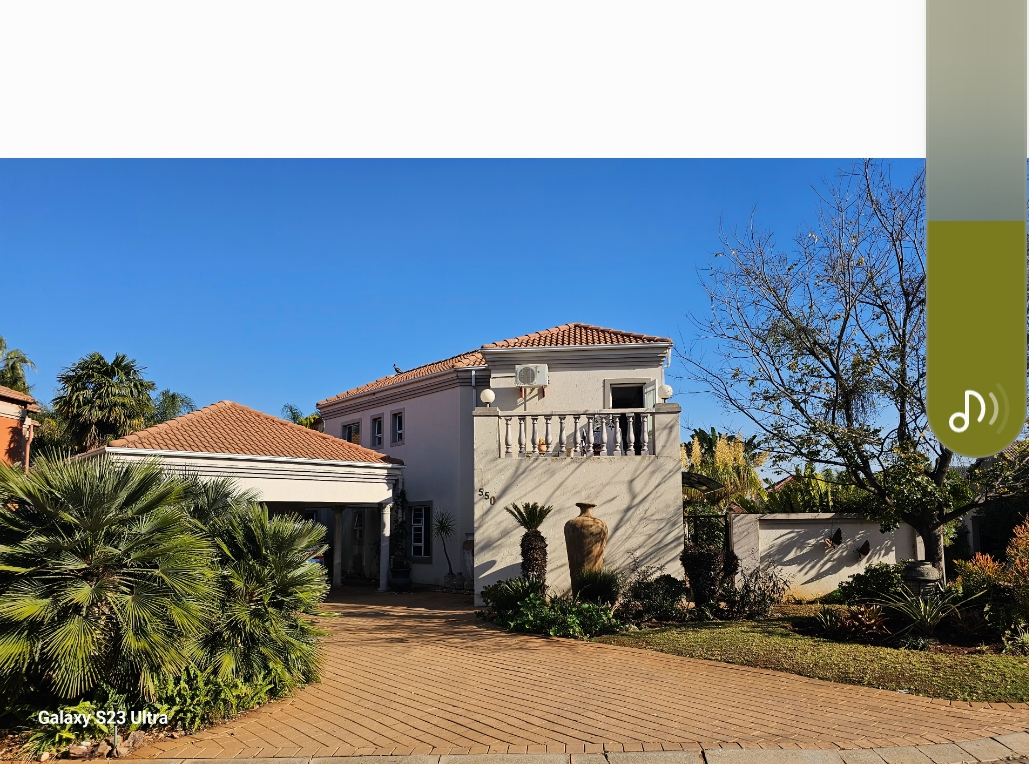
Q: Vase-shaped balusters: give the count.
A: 11